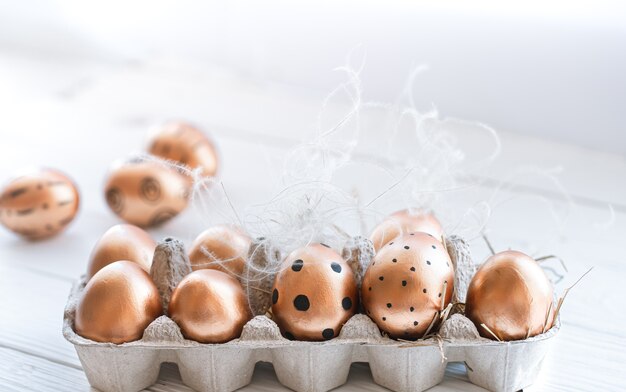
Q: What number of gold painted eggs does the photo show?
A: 11